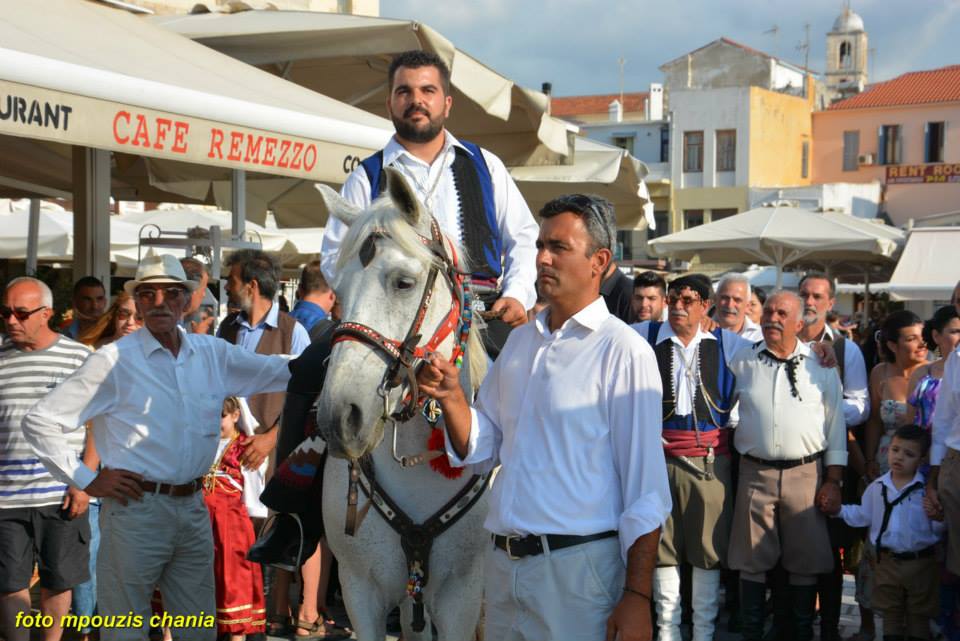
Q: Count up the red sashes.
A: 1